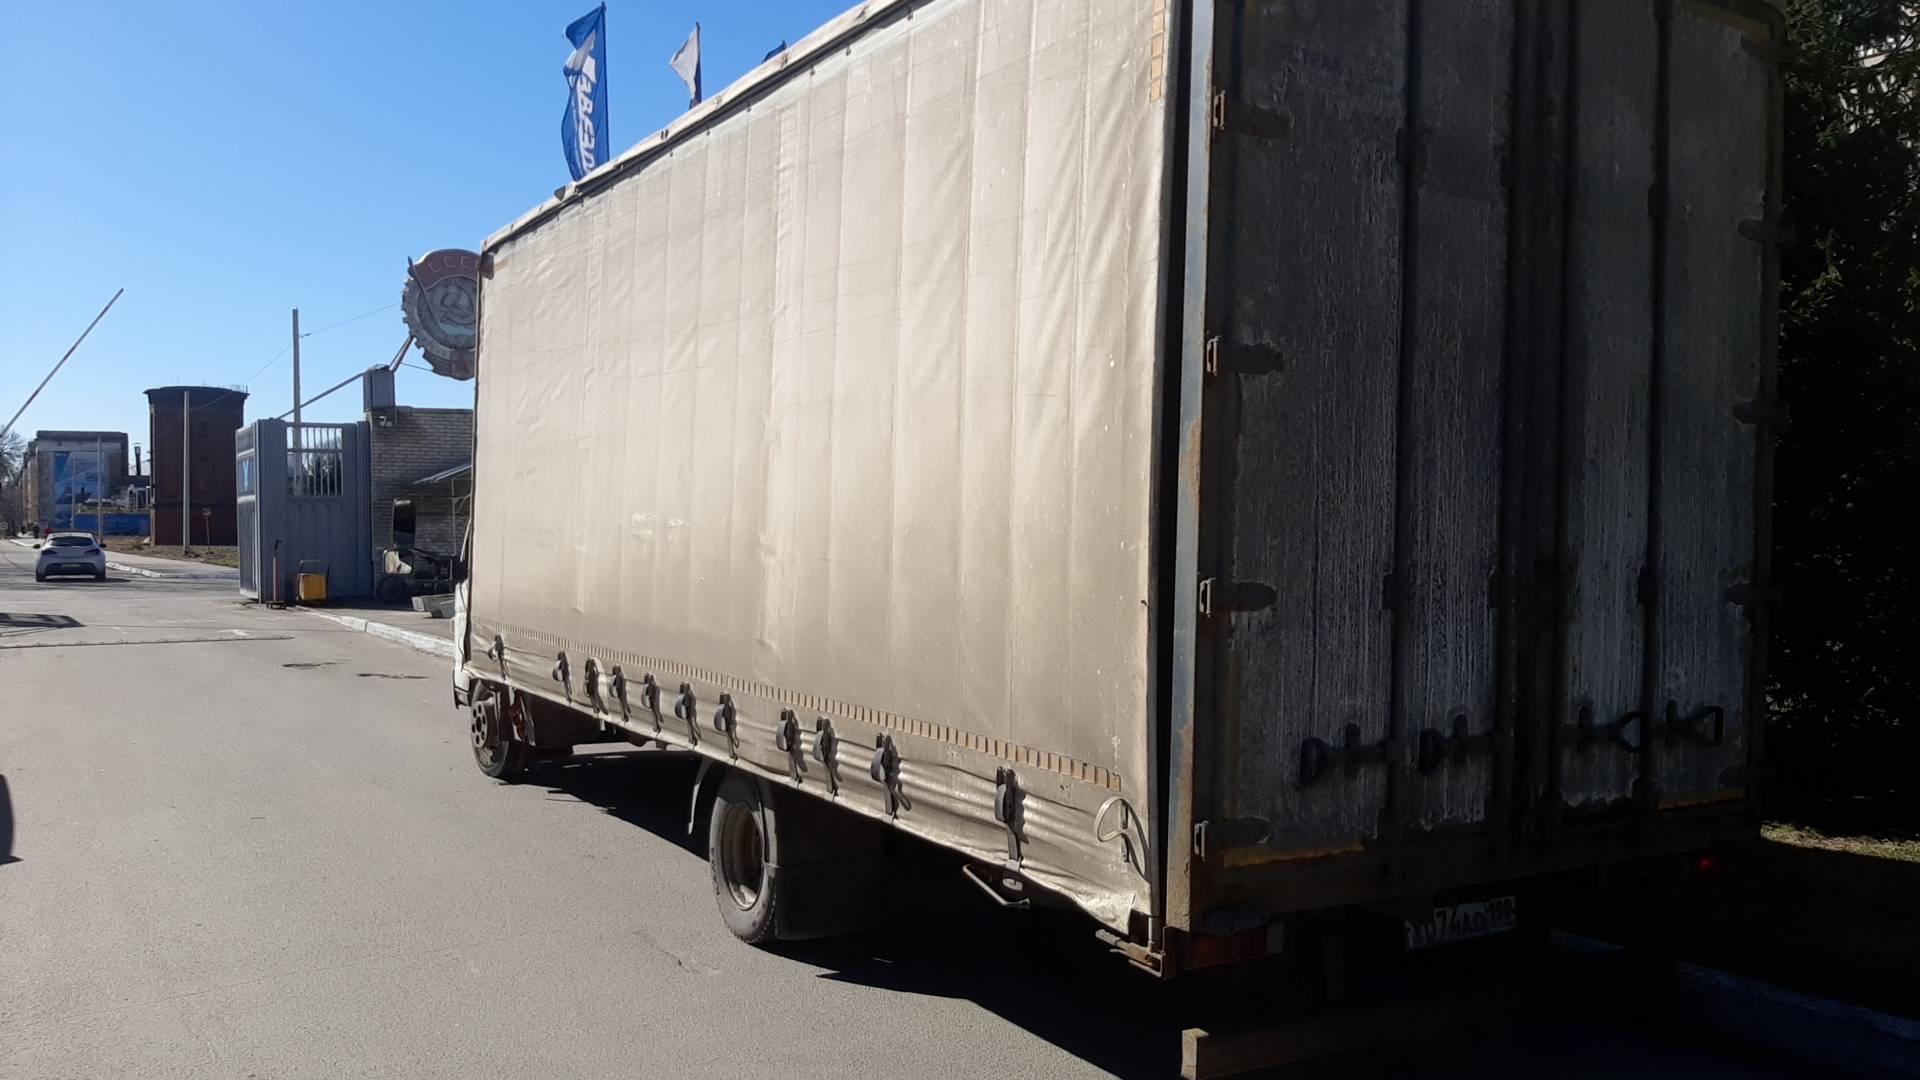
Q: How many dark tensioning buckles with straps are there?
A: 11